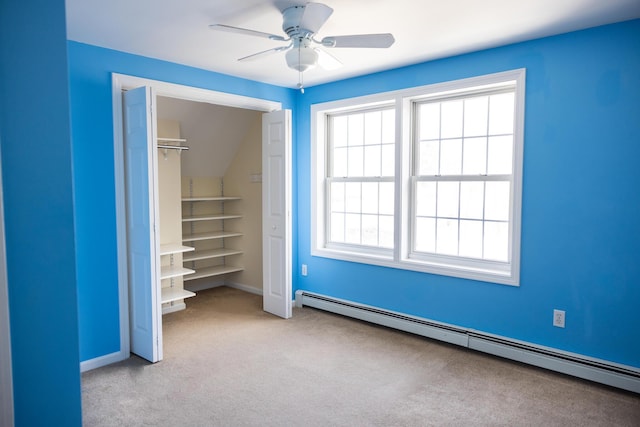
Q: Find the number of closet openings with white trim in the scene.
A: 1